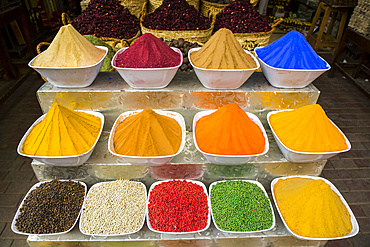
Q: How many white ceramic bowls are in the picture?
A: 13